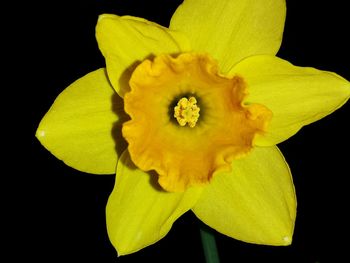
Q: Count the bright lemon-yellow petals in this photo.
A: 6